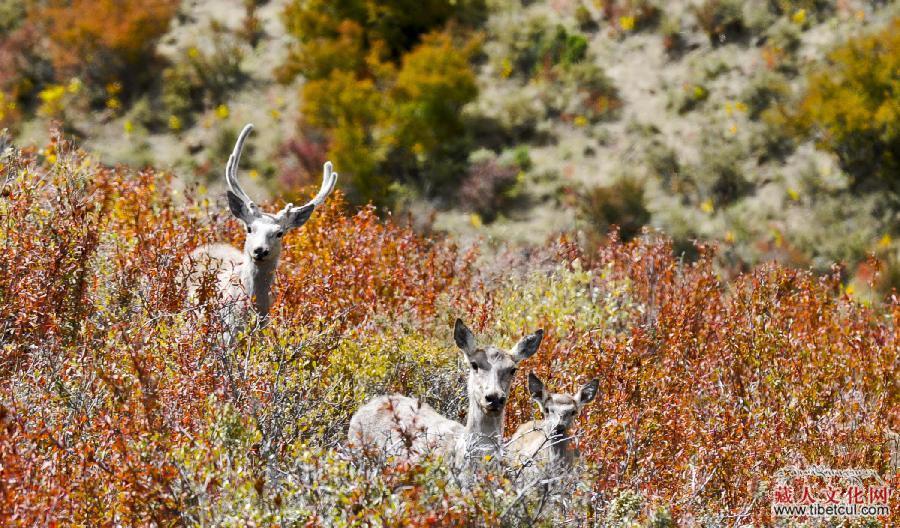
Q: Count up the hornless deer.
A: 2